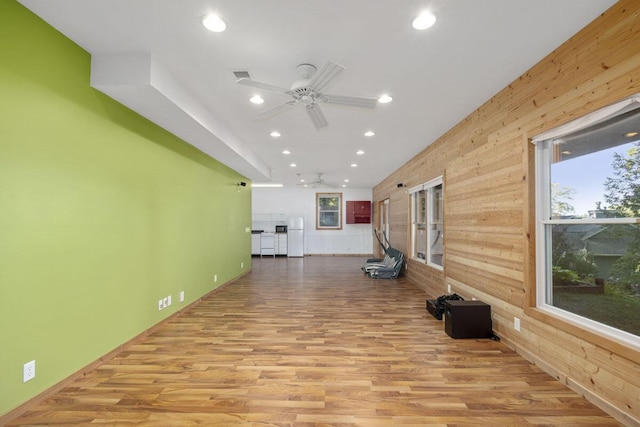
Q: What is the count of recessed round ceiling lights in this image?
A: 14